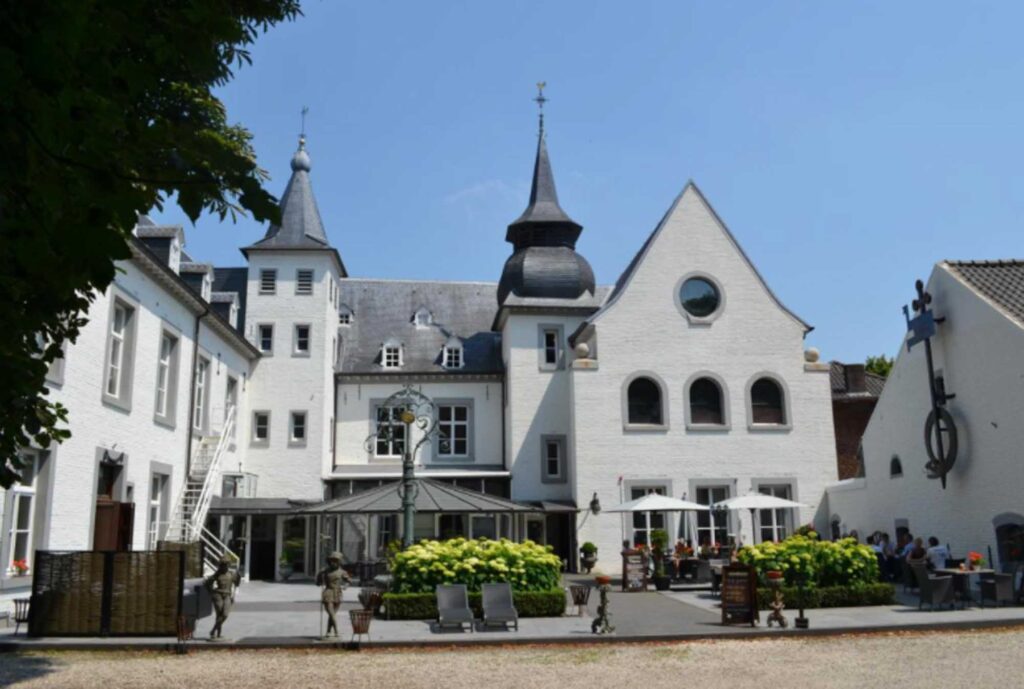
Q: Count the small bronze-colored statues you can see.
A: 2